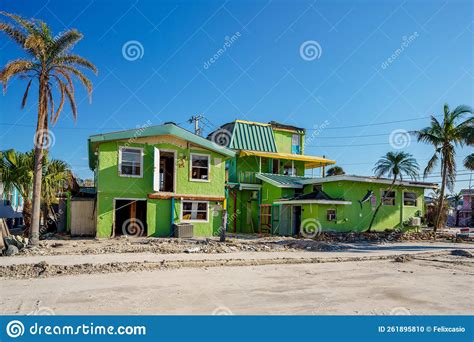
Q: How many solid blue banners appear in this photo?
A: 1